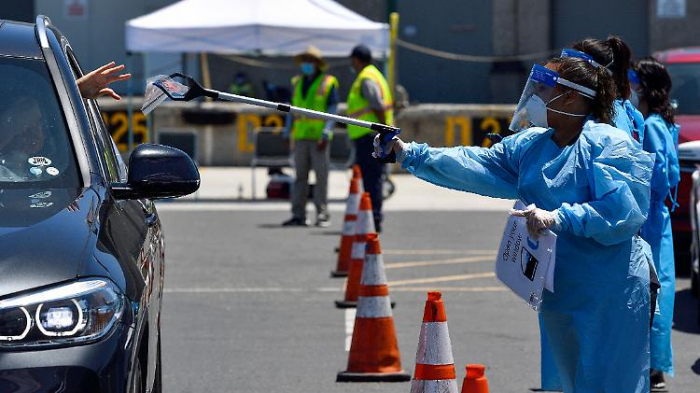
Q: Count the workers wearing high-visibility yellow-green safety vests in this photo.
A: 2